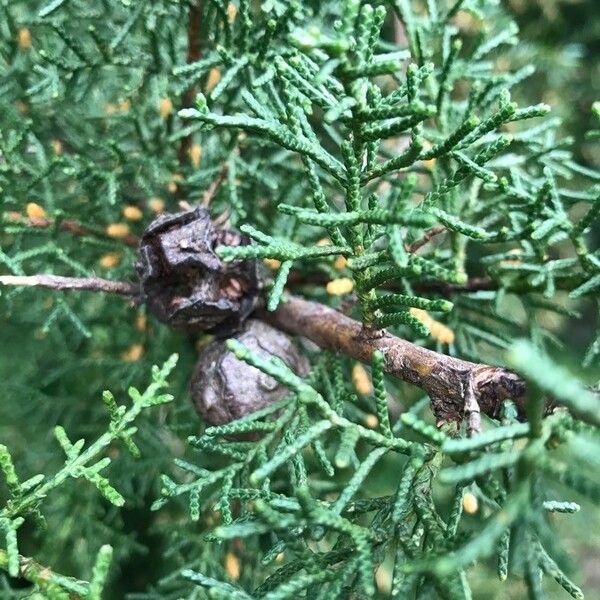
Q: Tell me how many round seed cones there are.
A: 2